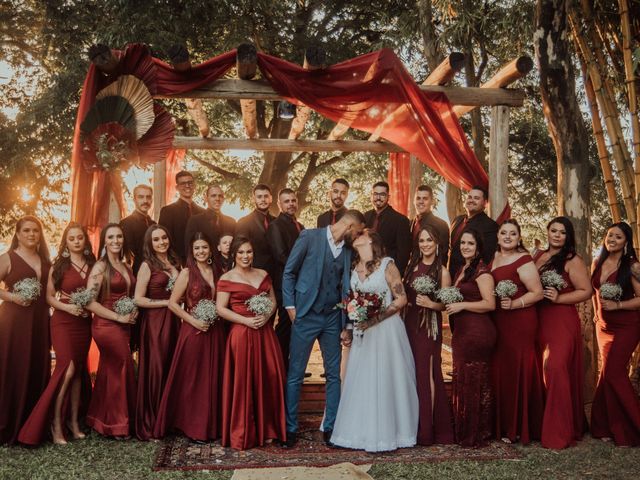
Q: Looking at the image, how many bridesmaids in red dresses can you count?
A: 11